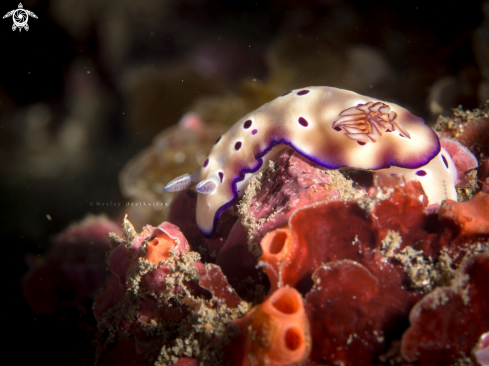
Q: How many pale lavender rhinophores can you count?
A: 2